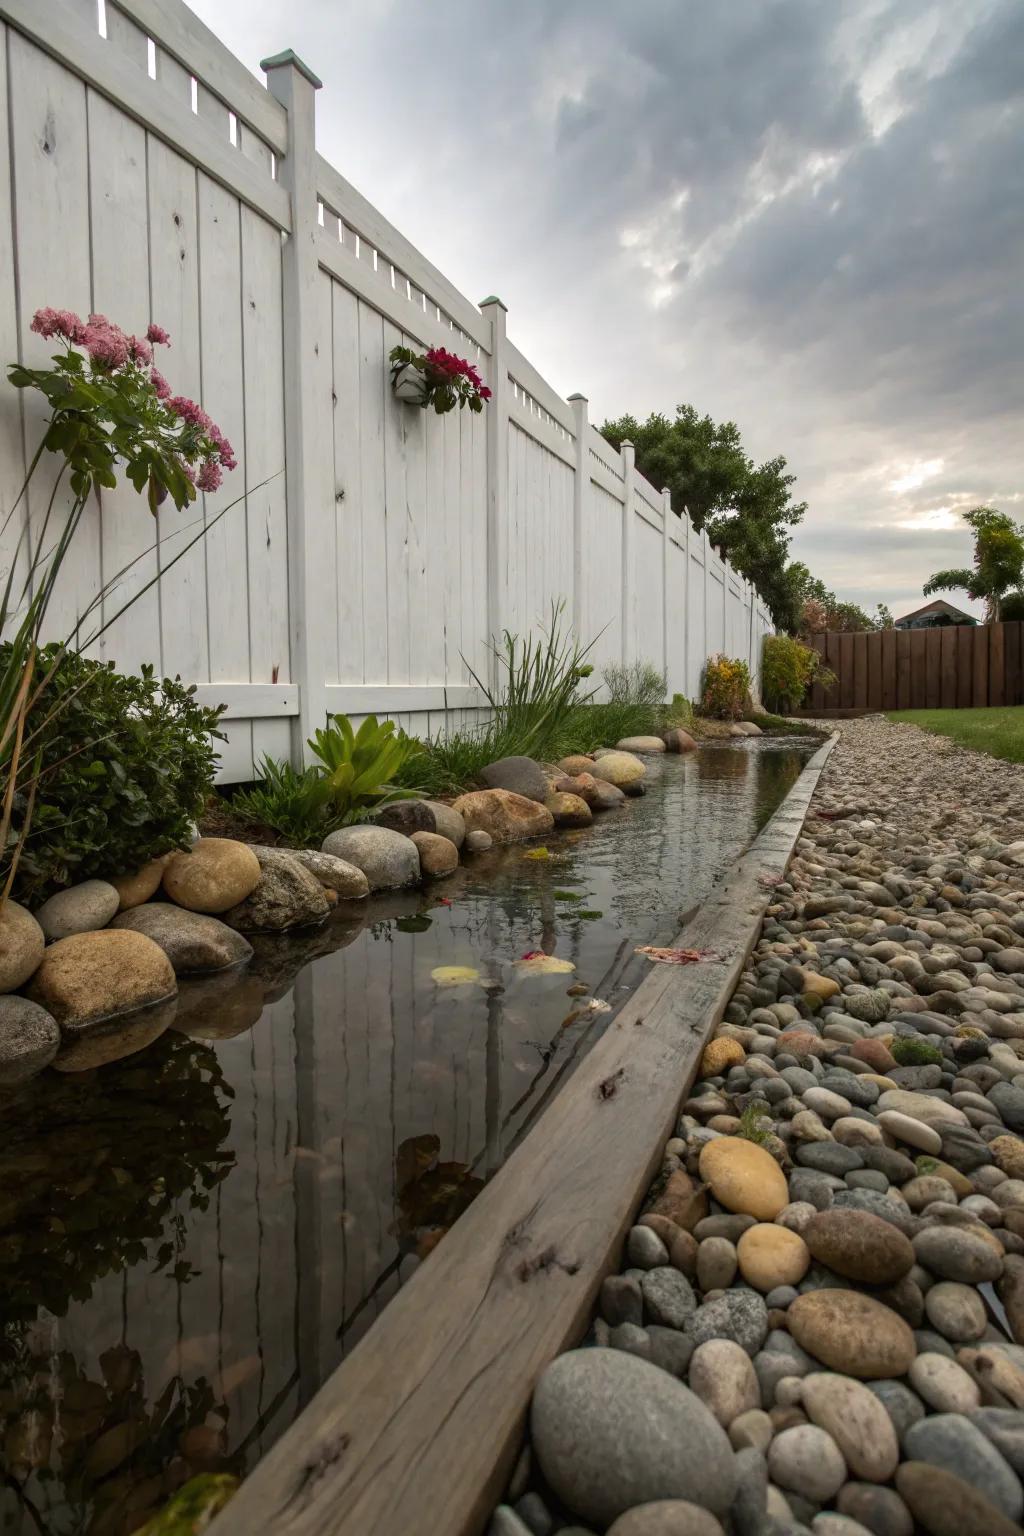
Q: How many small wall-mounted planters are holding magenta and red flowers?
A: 1